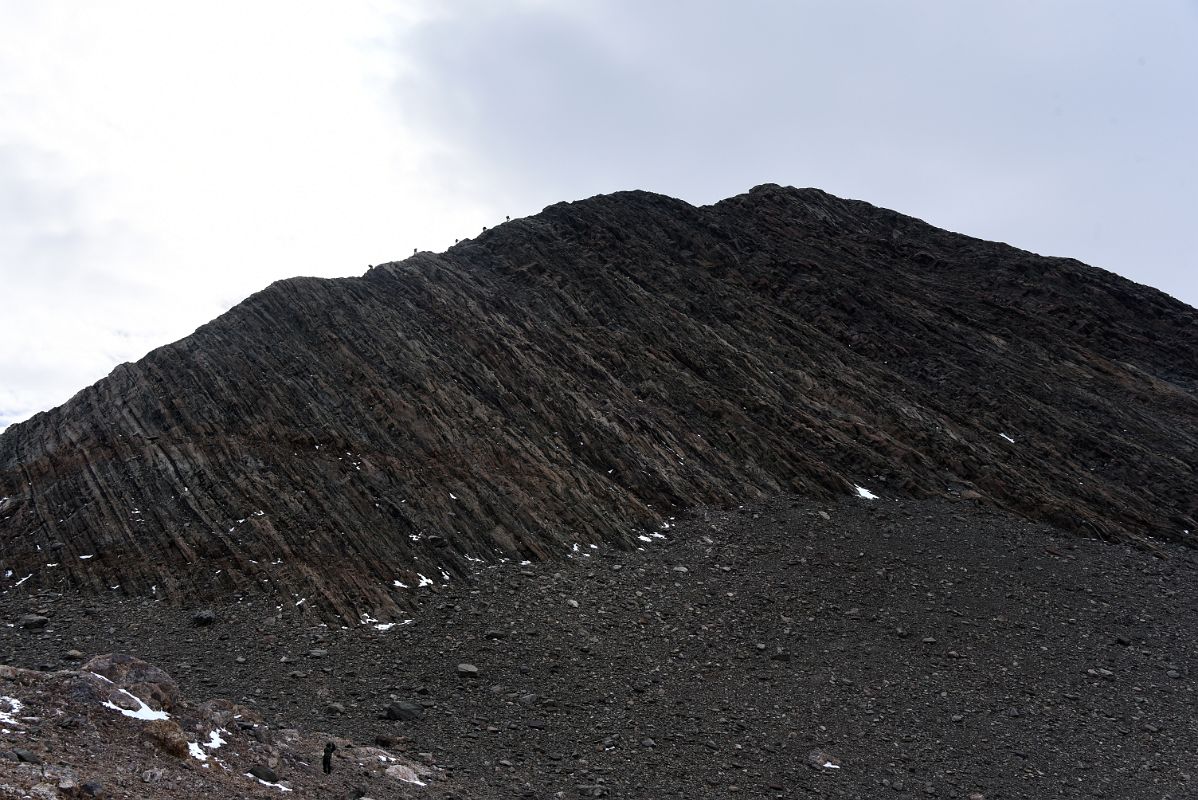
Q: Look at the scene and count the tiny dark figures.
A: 6